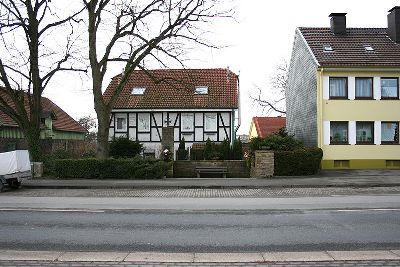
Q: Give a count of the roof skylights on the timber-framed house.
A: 2